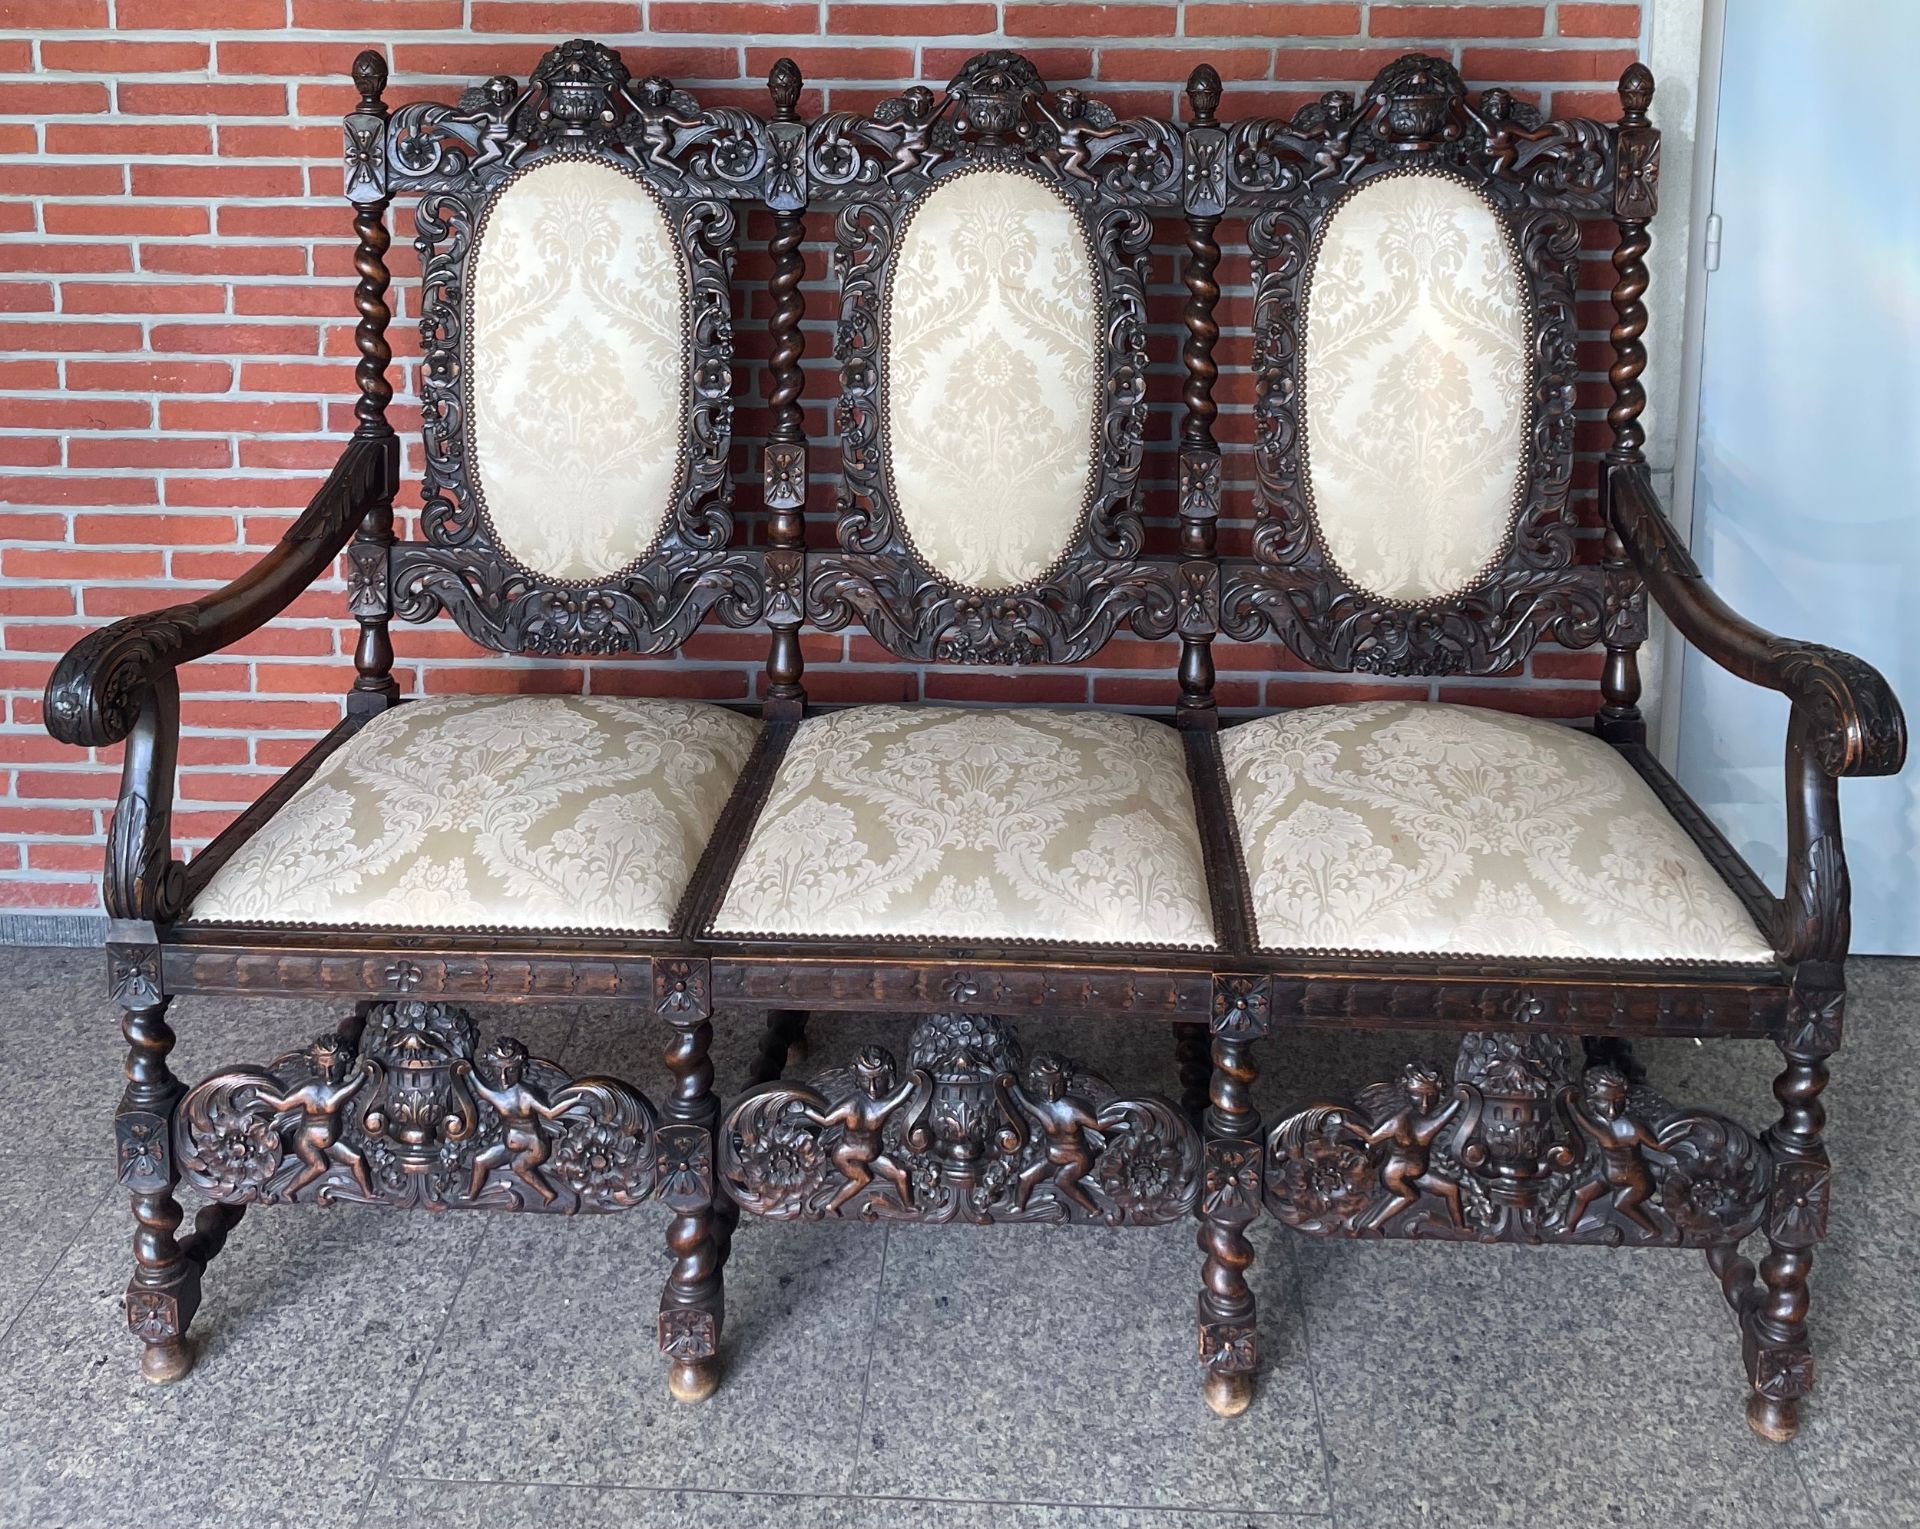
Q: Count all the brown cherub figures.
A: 12